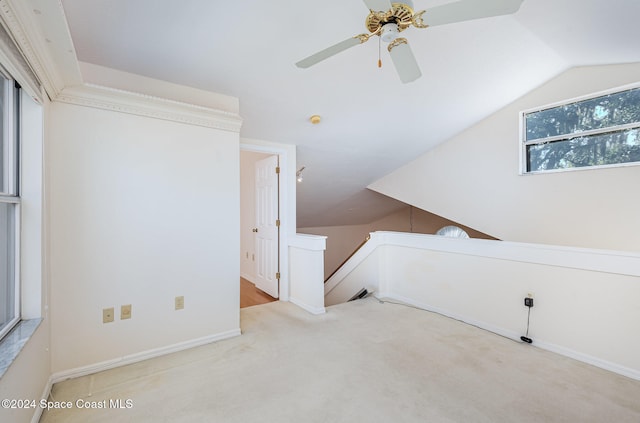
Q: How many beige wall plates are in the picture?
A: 3